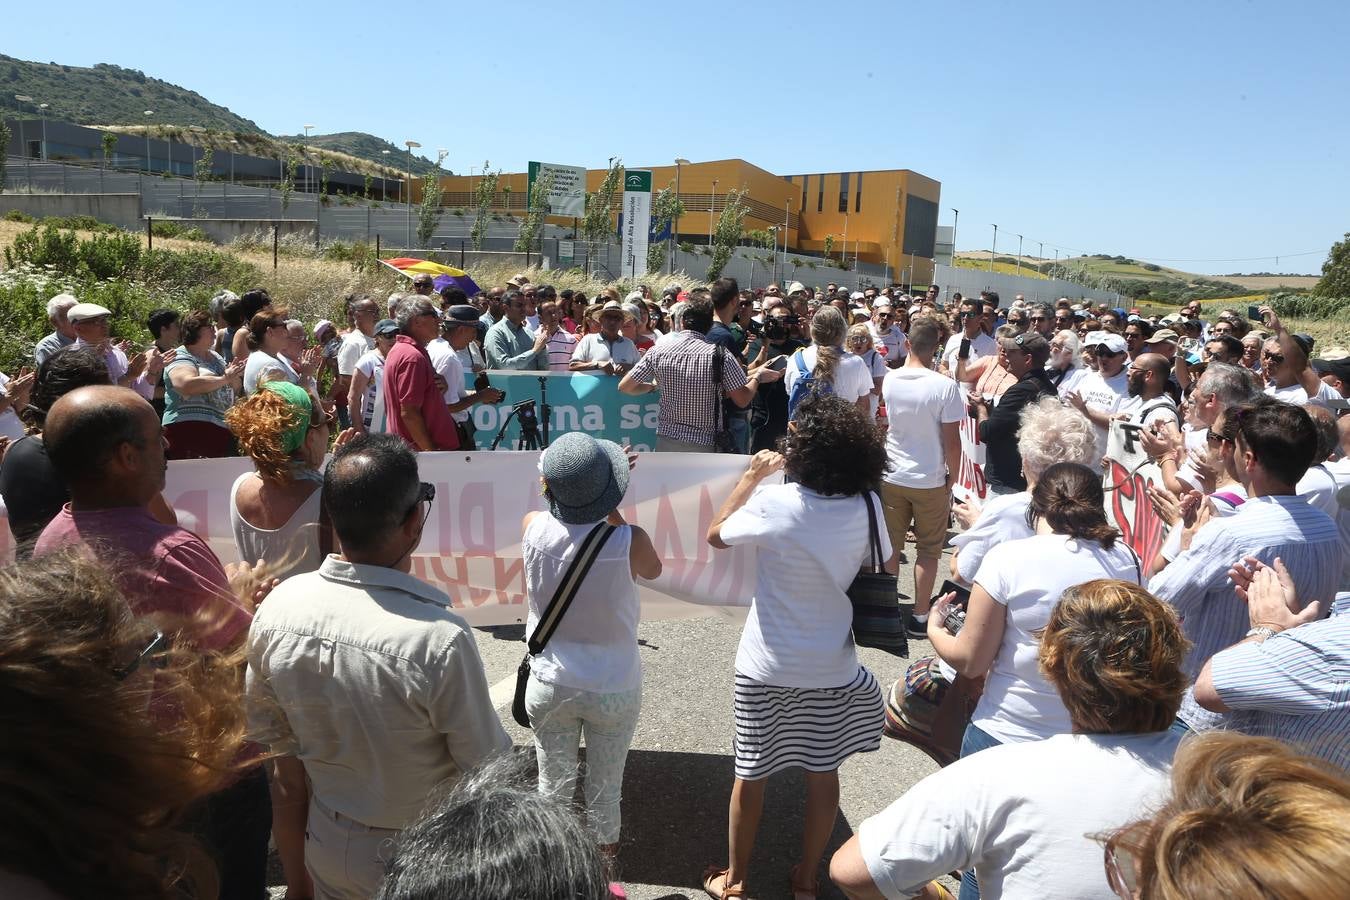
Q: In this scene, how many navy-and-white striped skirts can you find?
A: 1